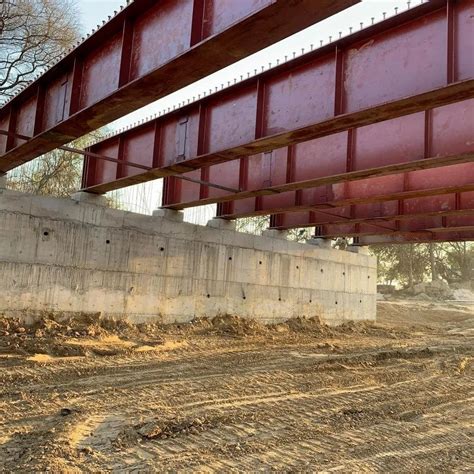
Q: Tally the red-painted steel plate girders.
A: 7